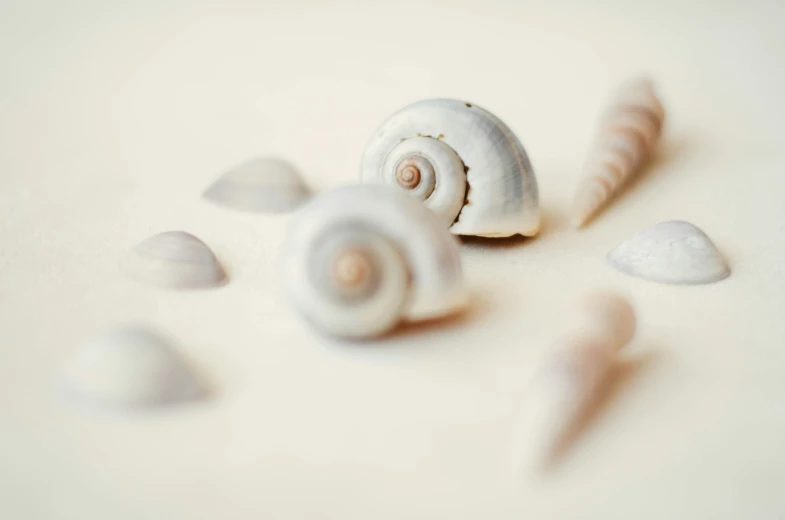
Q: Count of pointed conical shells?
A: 2